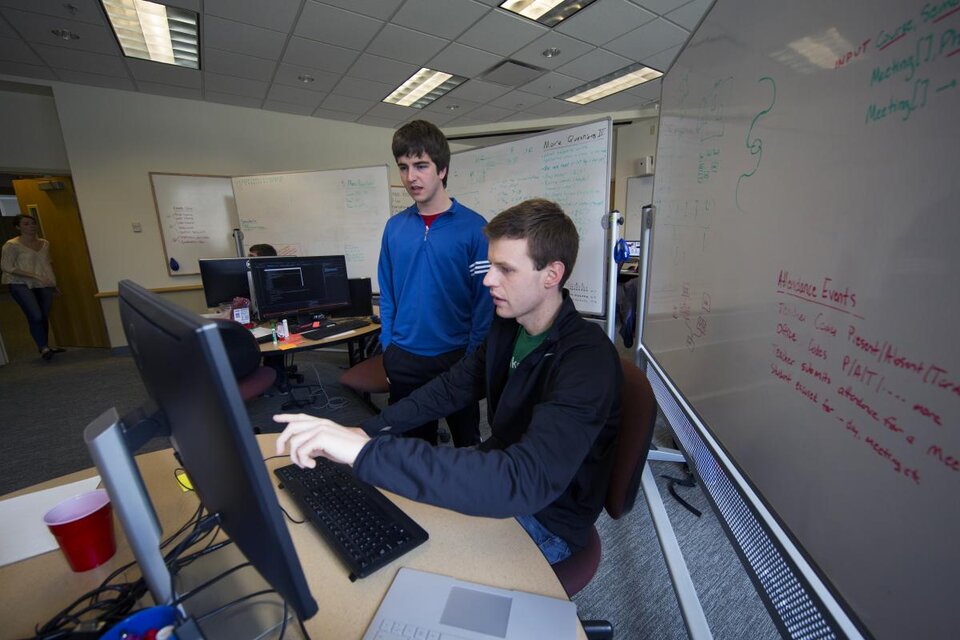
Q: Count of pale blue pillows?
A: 0